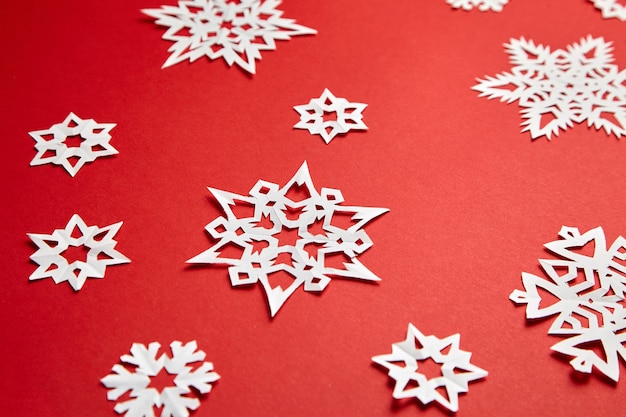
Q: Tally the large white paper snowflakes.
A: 4